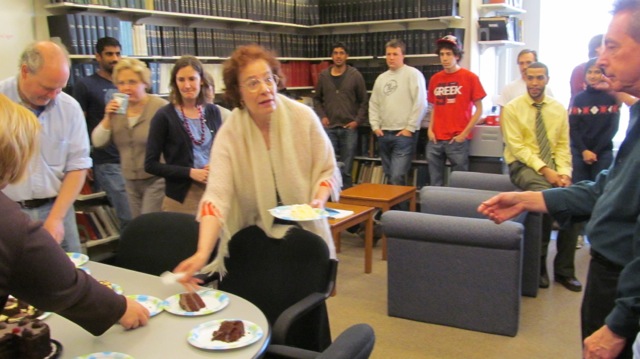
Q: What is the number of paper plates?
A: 8